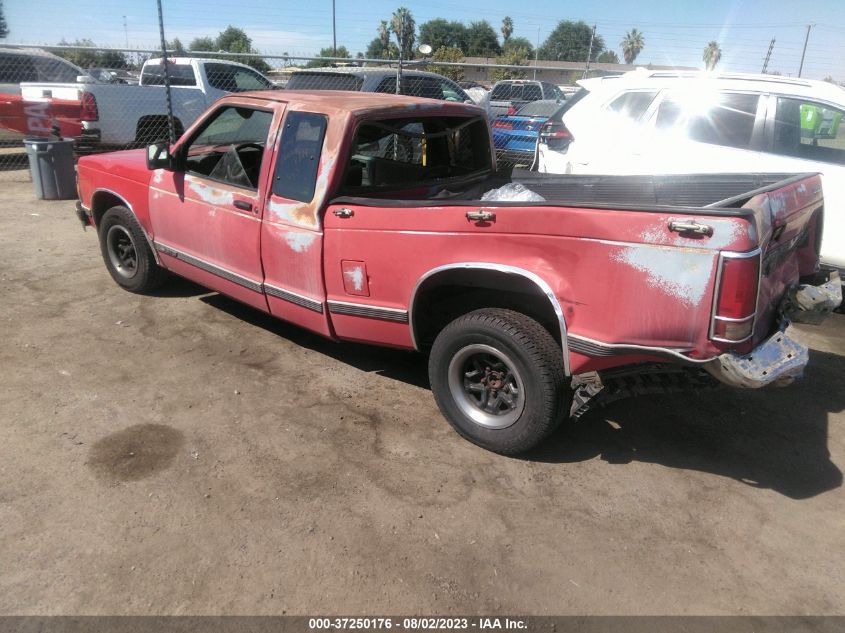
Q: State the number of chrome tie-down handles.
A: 3